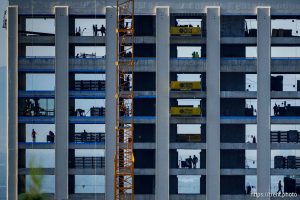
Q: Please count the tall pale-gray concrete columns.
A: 6